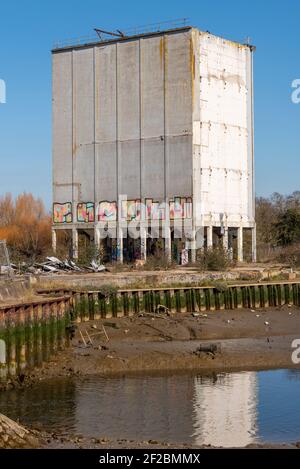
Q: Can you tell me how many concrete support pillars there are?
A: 11